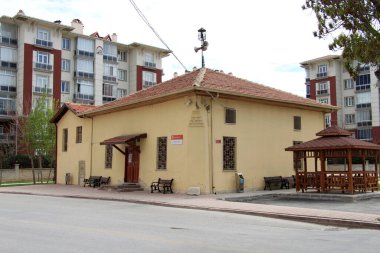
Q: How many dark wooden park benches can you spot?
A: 5